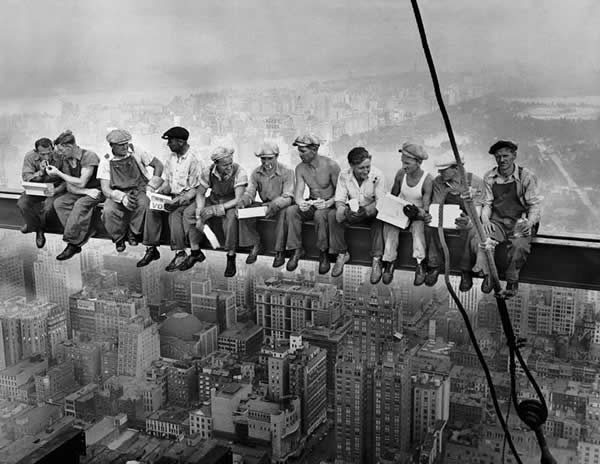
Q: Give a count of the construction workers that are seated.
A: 11